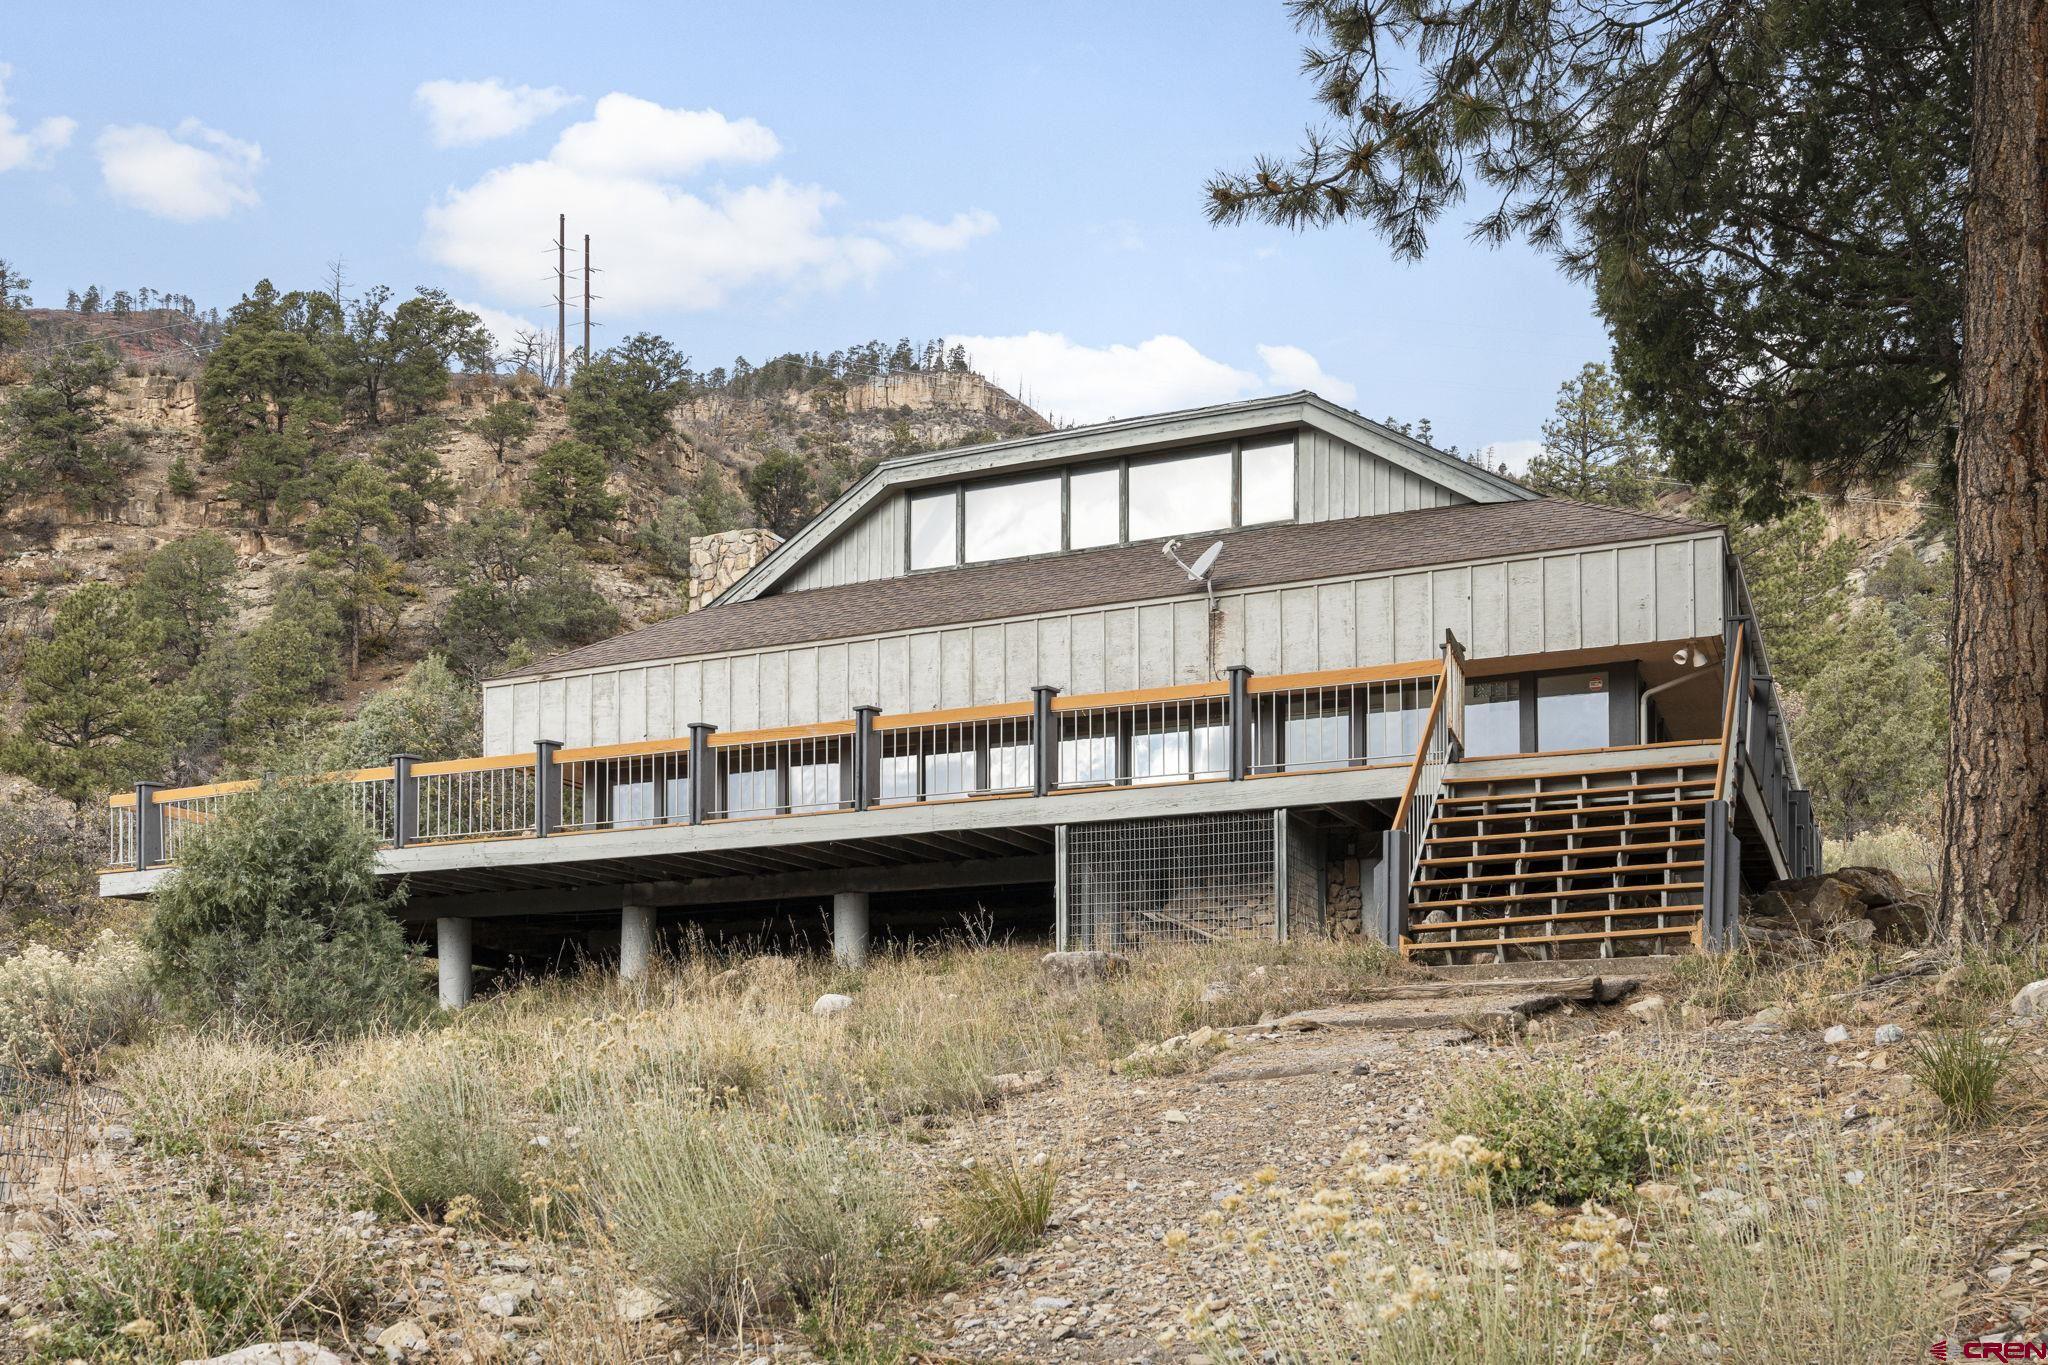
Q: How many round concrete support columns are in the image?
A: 3